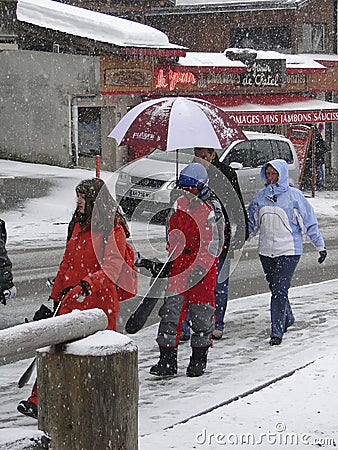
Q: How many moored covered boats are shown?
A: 0